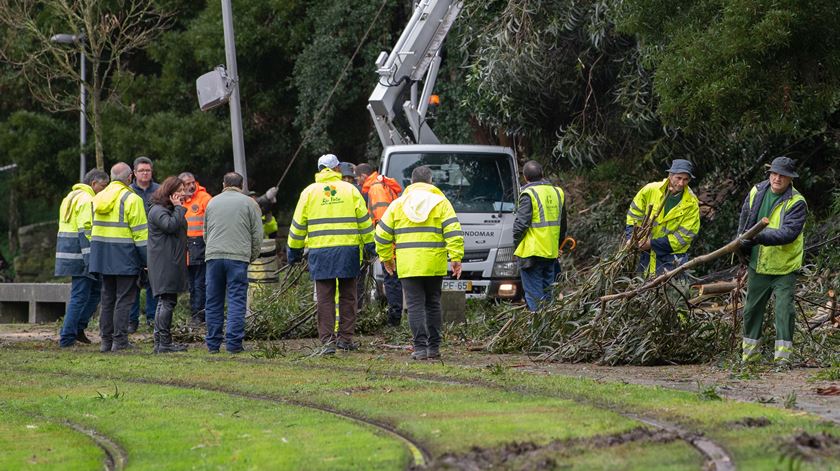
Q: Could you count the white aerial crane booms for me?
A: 1